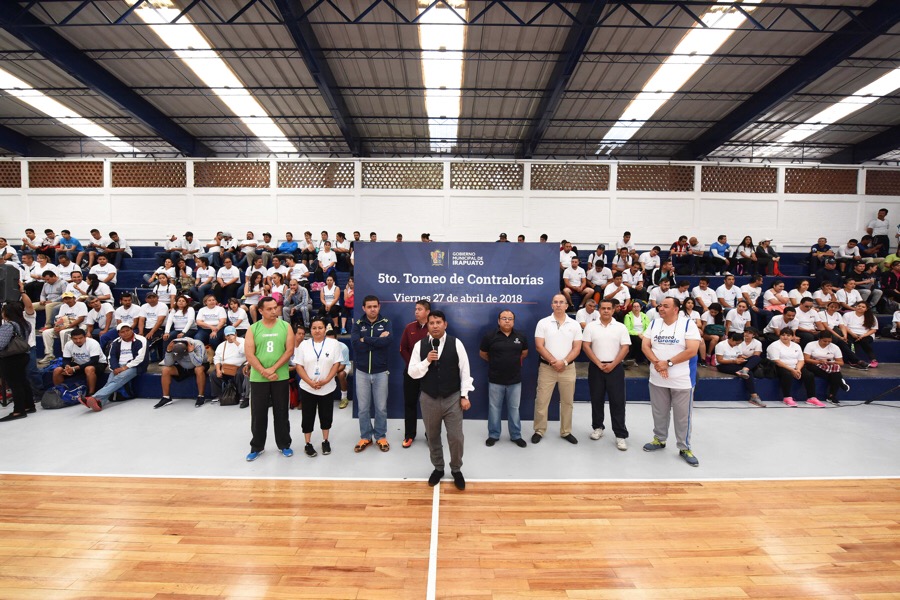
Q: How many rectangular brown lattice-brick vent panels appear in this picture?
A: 12